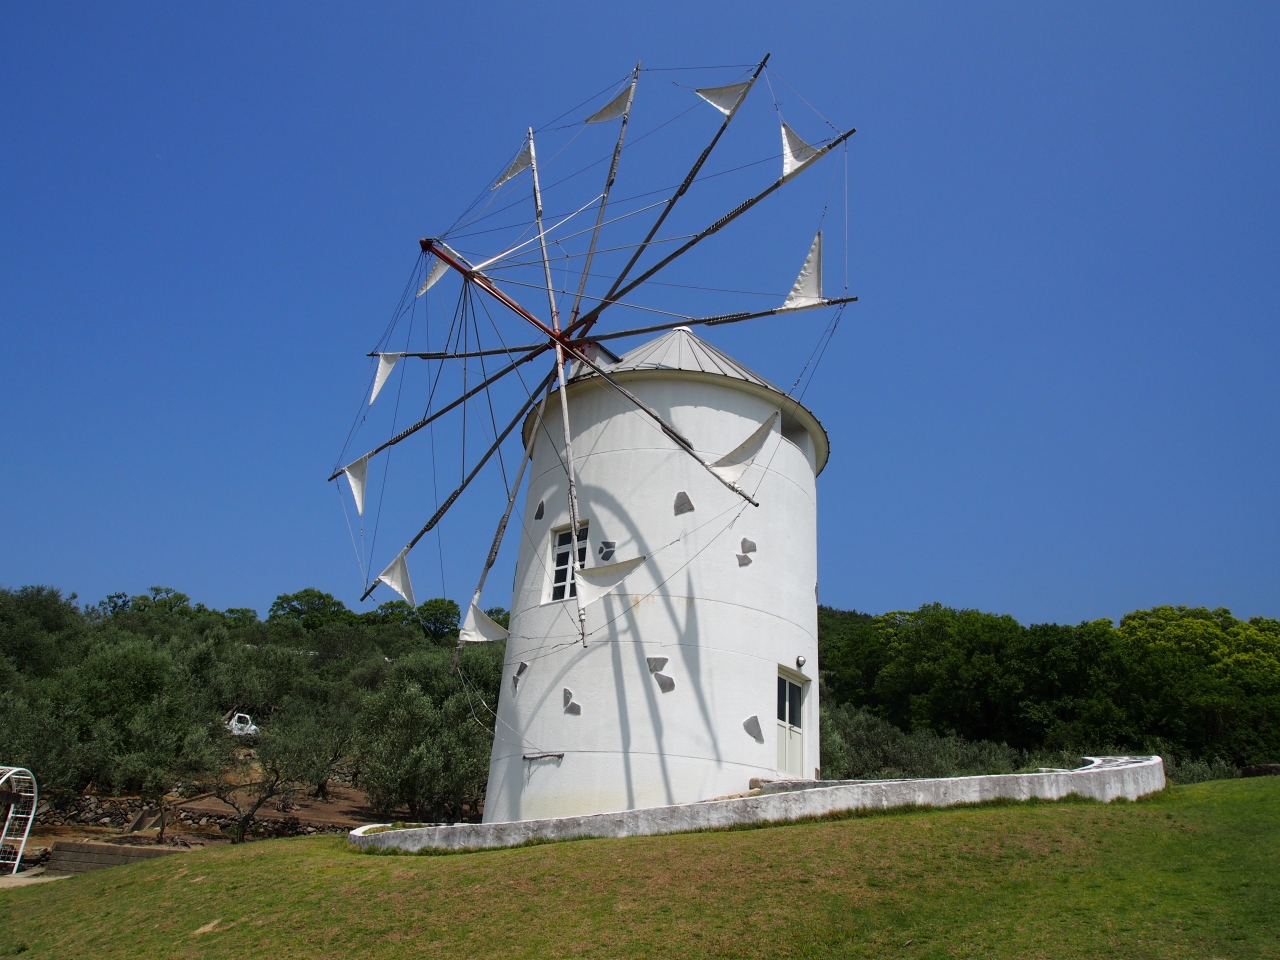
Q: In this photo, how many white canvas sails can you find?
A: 12